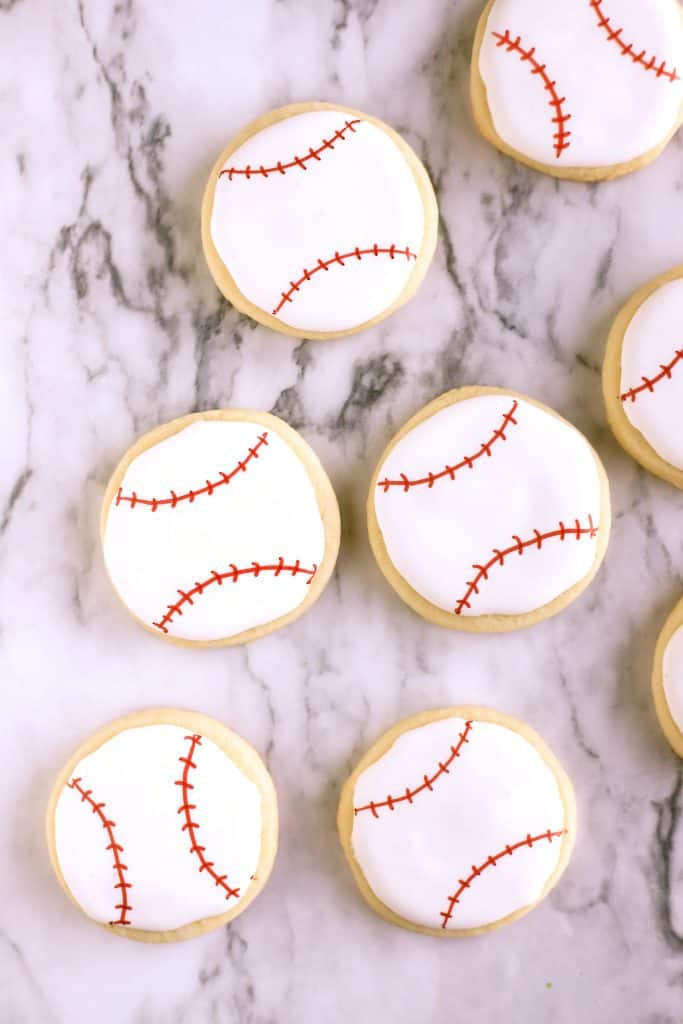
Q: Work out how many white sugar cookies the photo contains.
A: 8